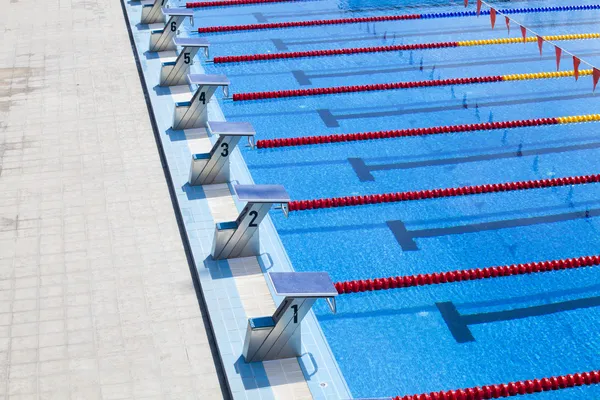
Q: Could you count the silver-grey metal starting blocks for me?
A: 7